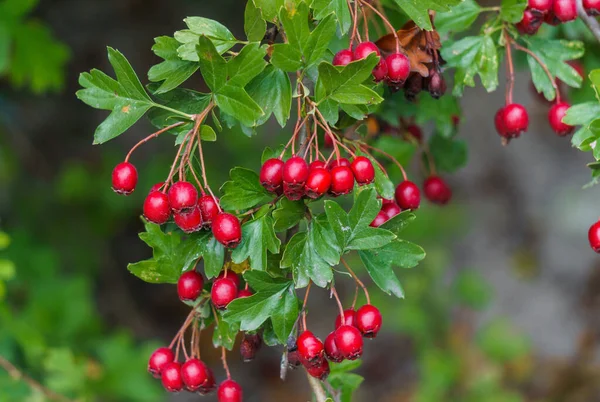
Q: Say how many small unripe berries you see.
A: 0